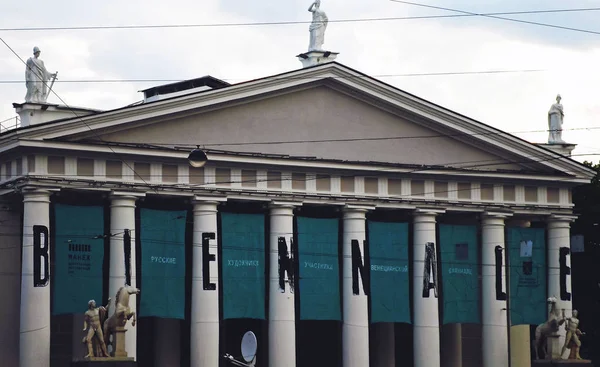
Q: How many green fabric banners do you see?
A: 7